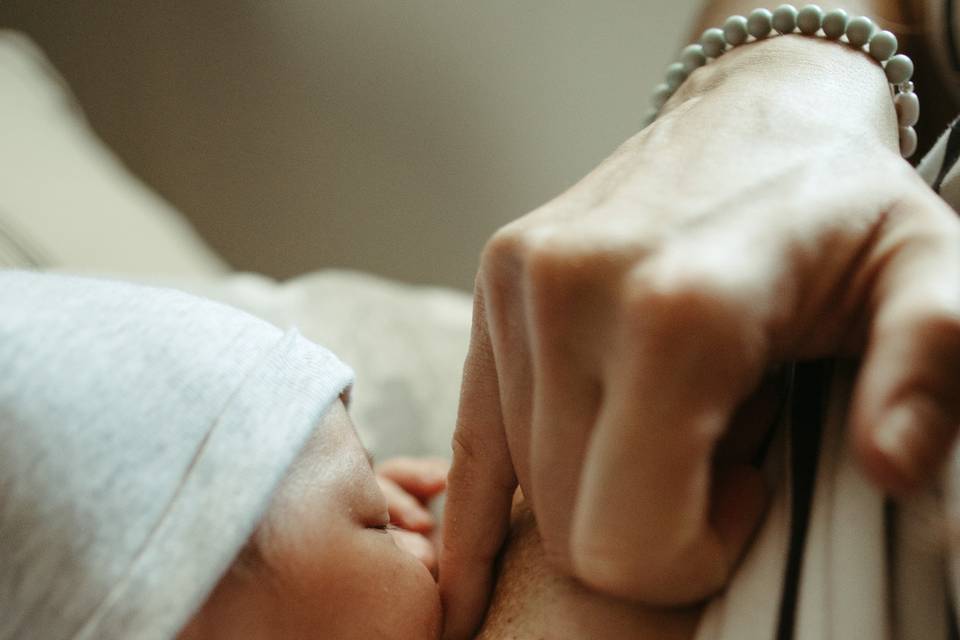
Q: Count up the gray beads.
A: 13